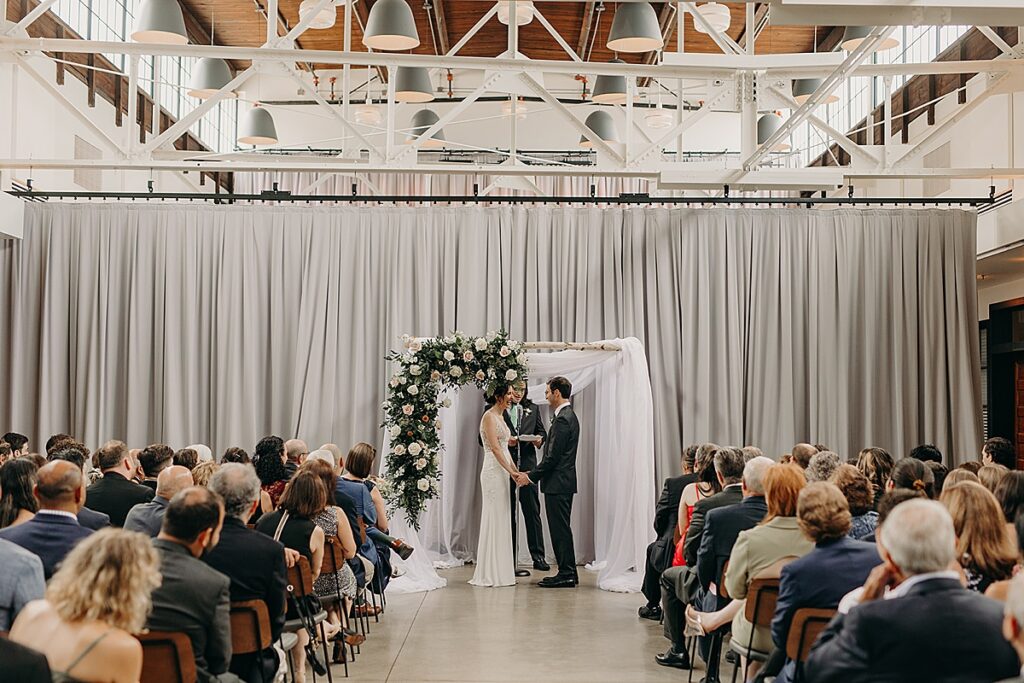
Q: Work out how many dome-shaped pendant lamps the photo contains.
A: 12